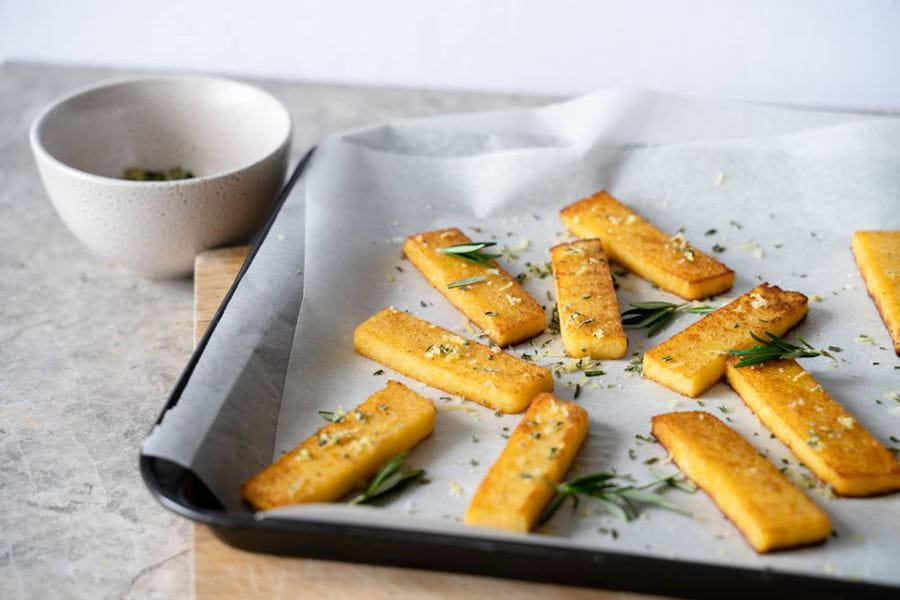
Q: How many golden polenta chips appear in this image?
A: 10